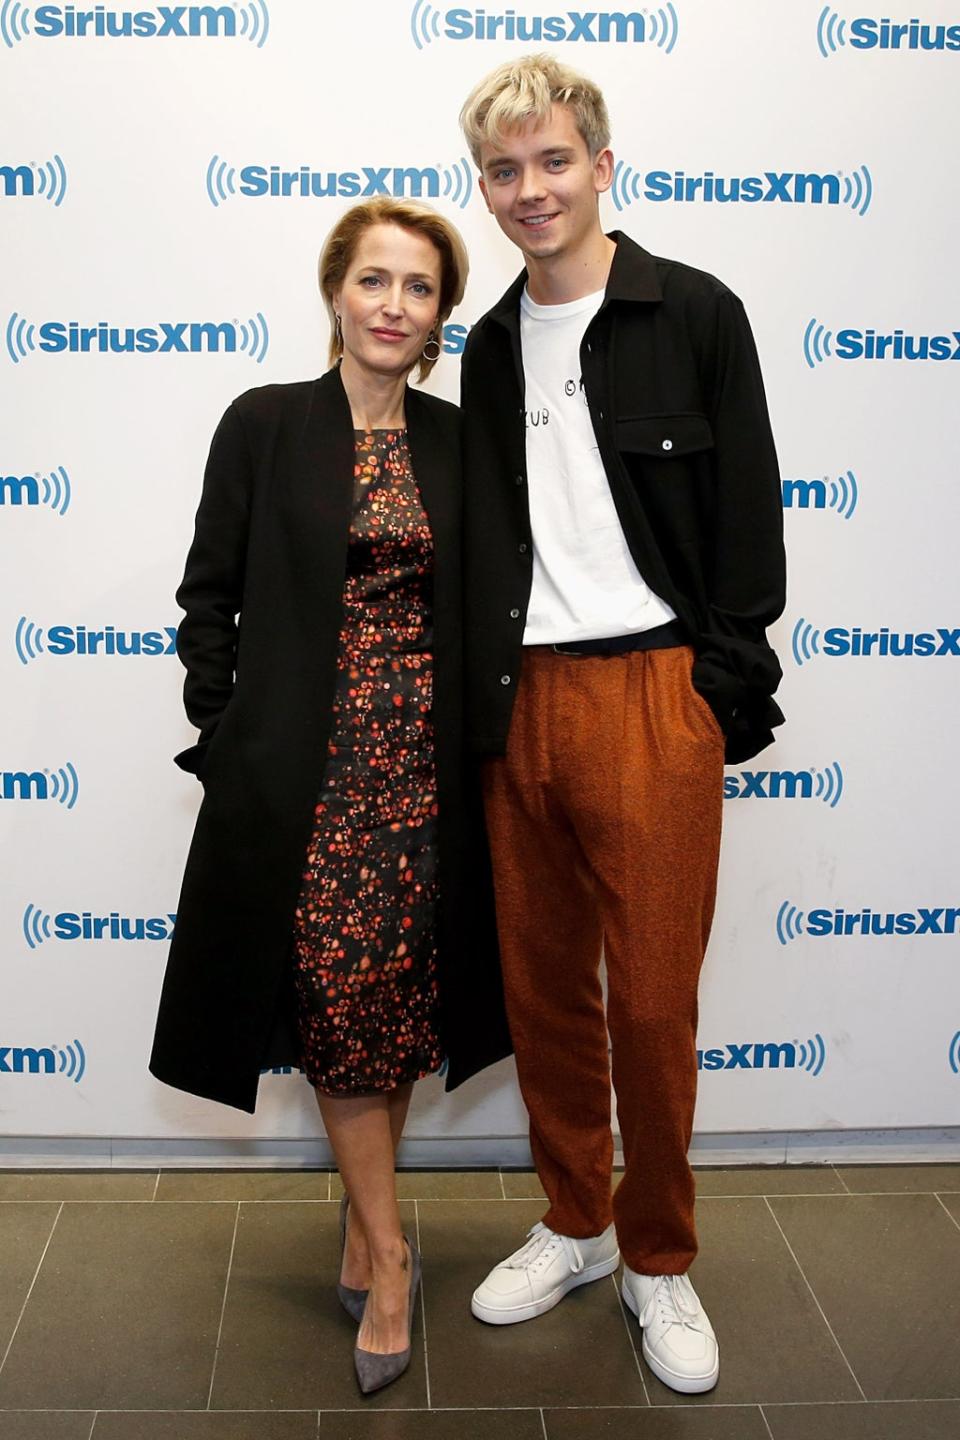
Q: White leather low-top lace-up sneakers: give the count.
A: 2